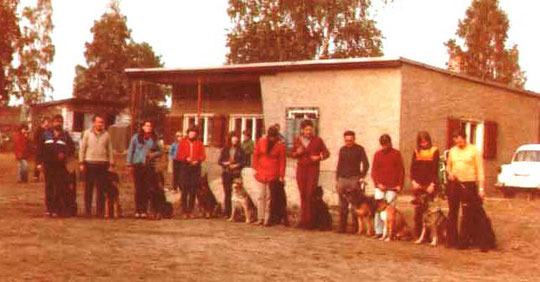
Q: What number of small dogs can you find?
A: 0